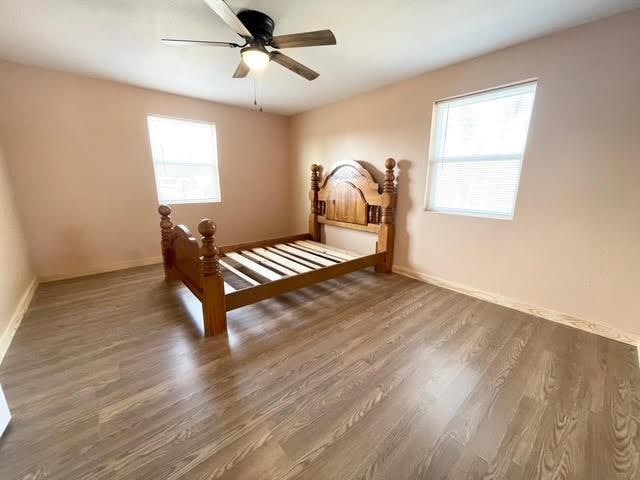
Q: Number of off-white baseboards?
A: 3